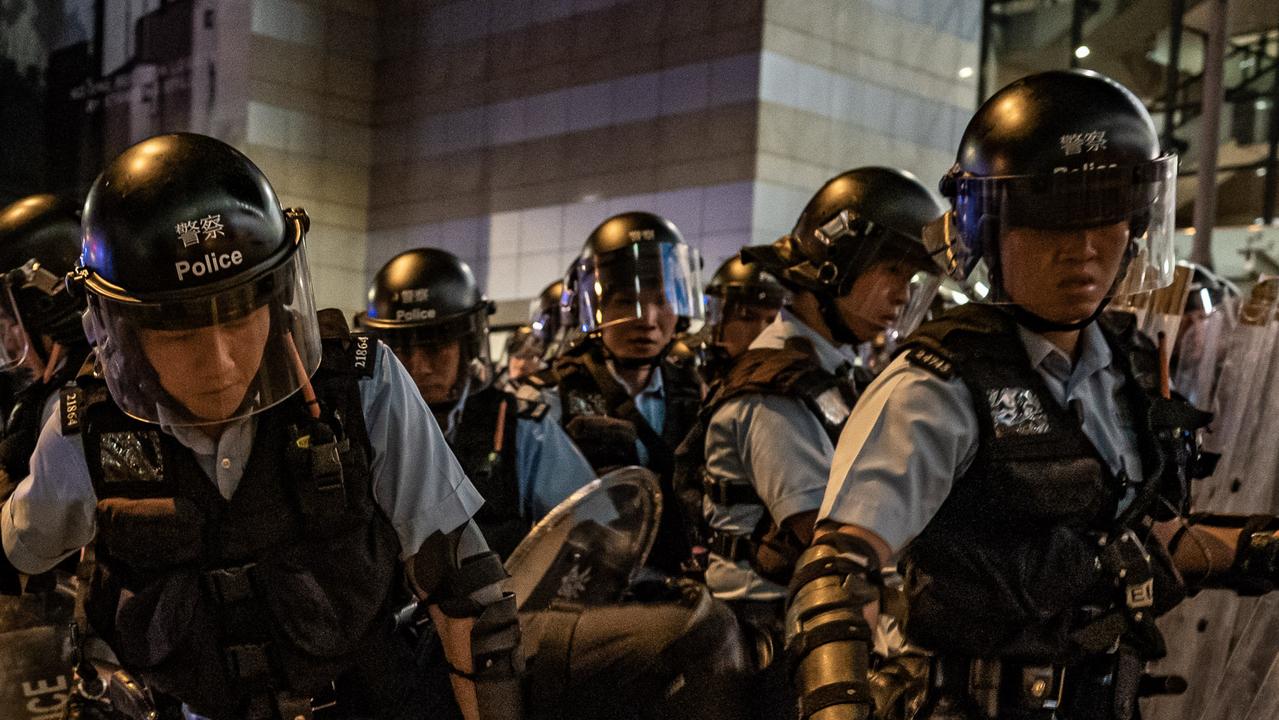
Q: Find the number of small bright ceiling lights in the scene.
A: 2